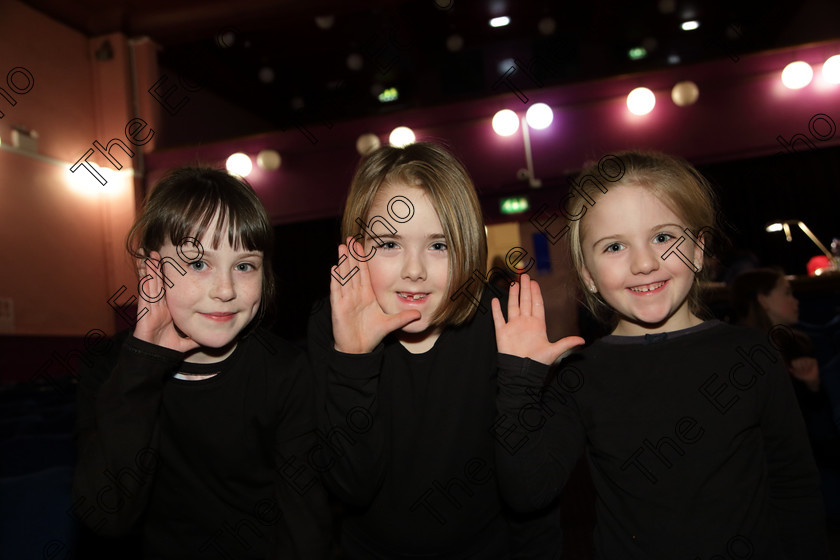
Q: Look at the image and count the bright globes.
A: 7